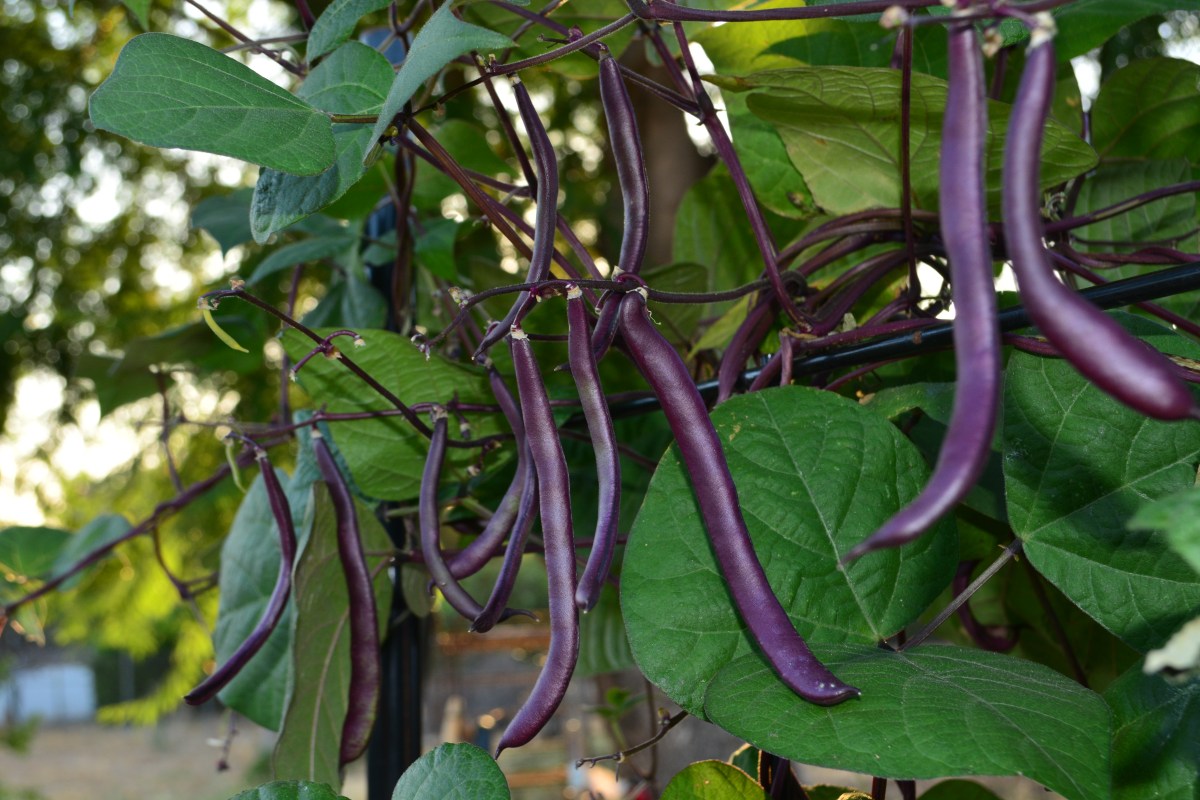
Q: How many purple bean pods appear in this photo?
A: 12